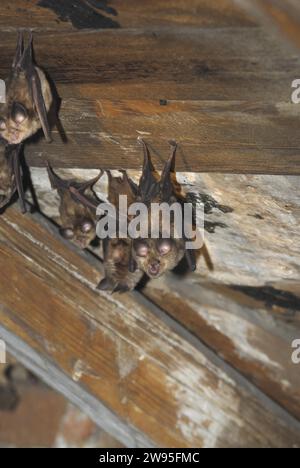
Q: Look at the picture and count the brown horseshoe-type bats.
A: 5